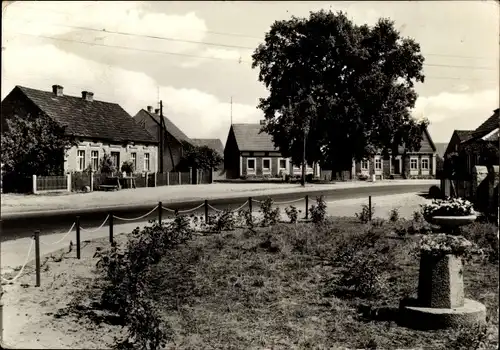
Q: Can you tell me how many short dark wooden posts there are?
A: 8